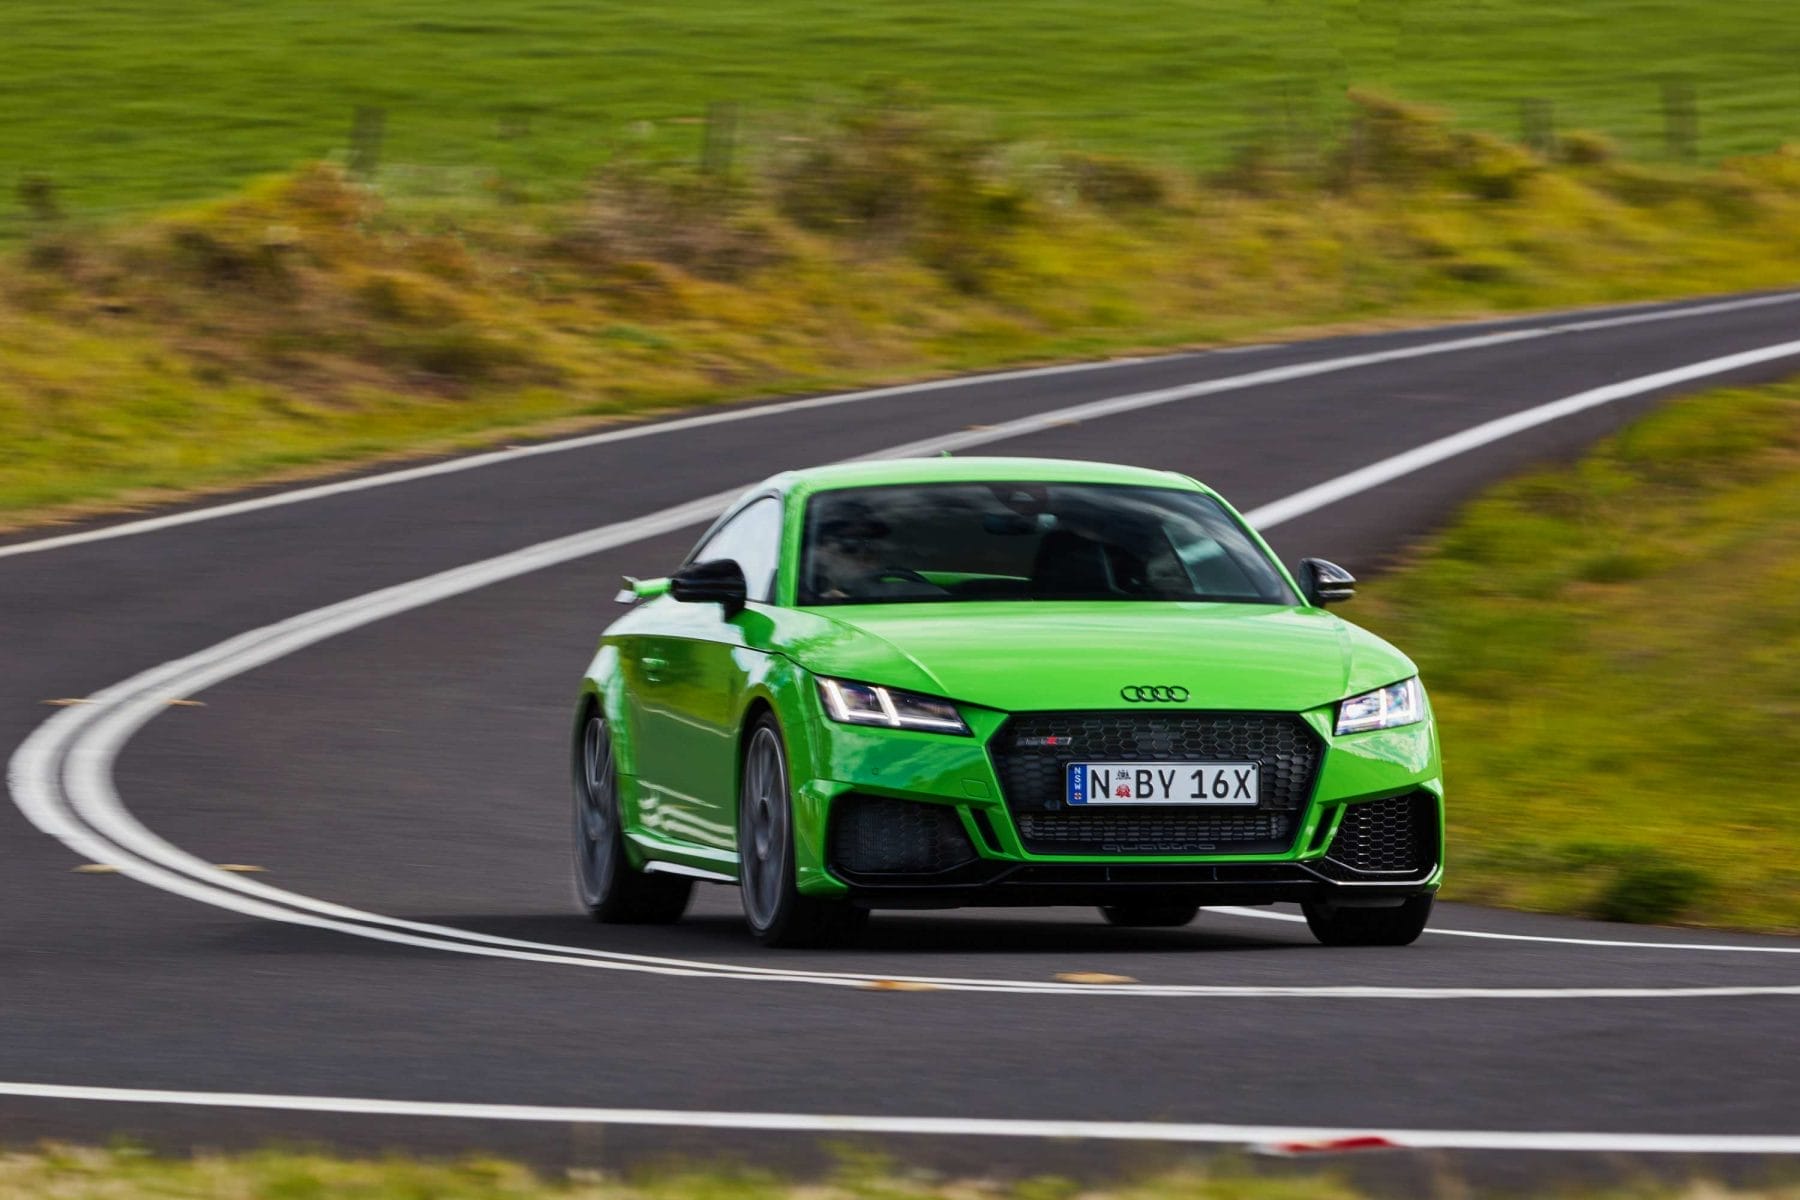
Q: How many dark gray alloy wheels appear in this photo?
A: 2